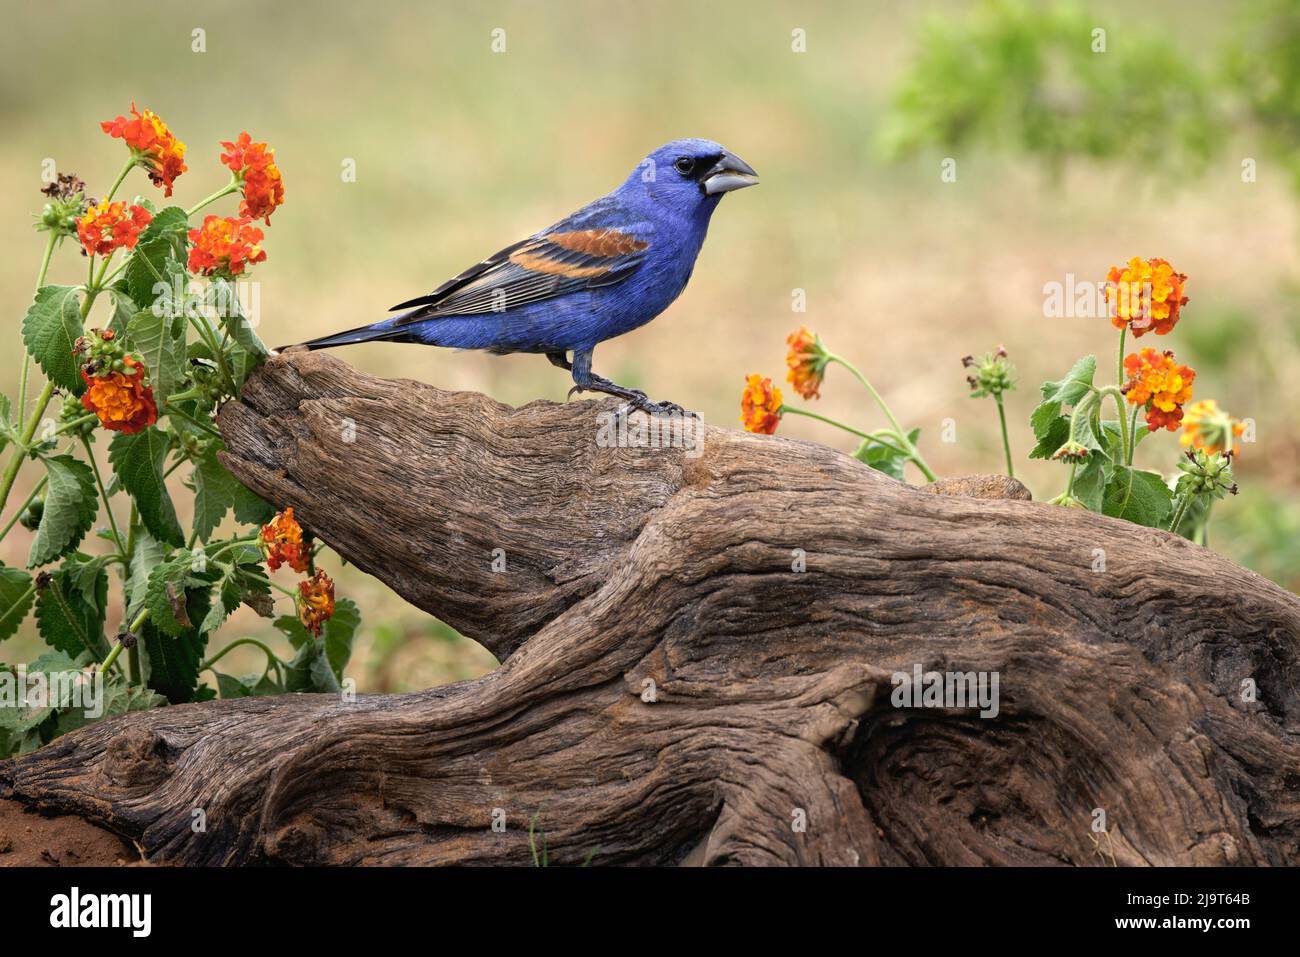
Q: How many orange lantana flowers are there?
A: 12